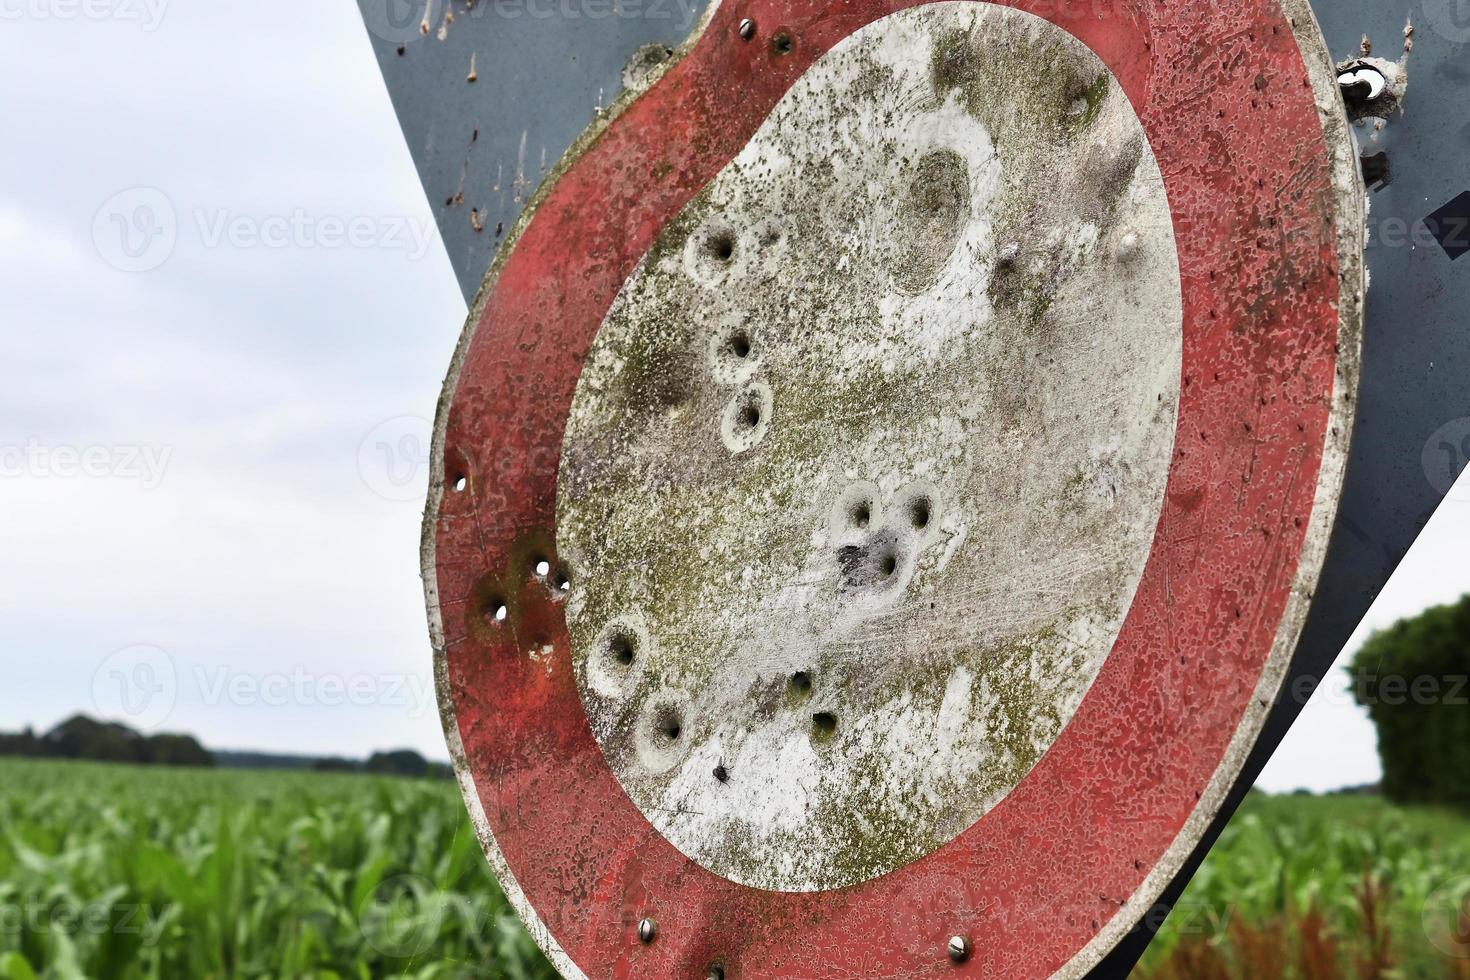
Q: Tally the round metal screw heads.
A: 3